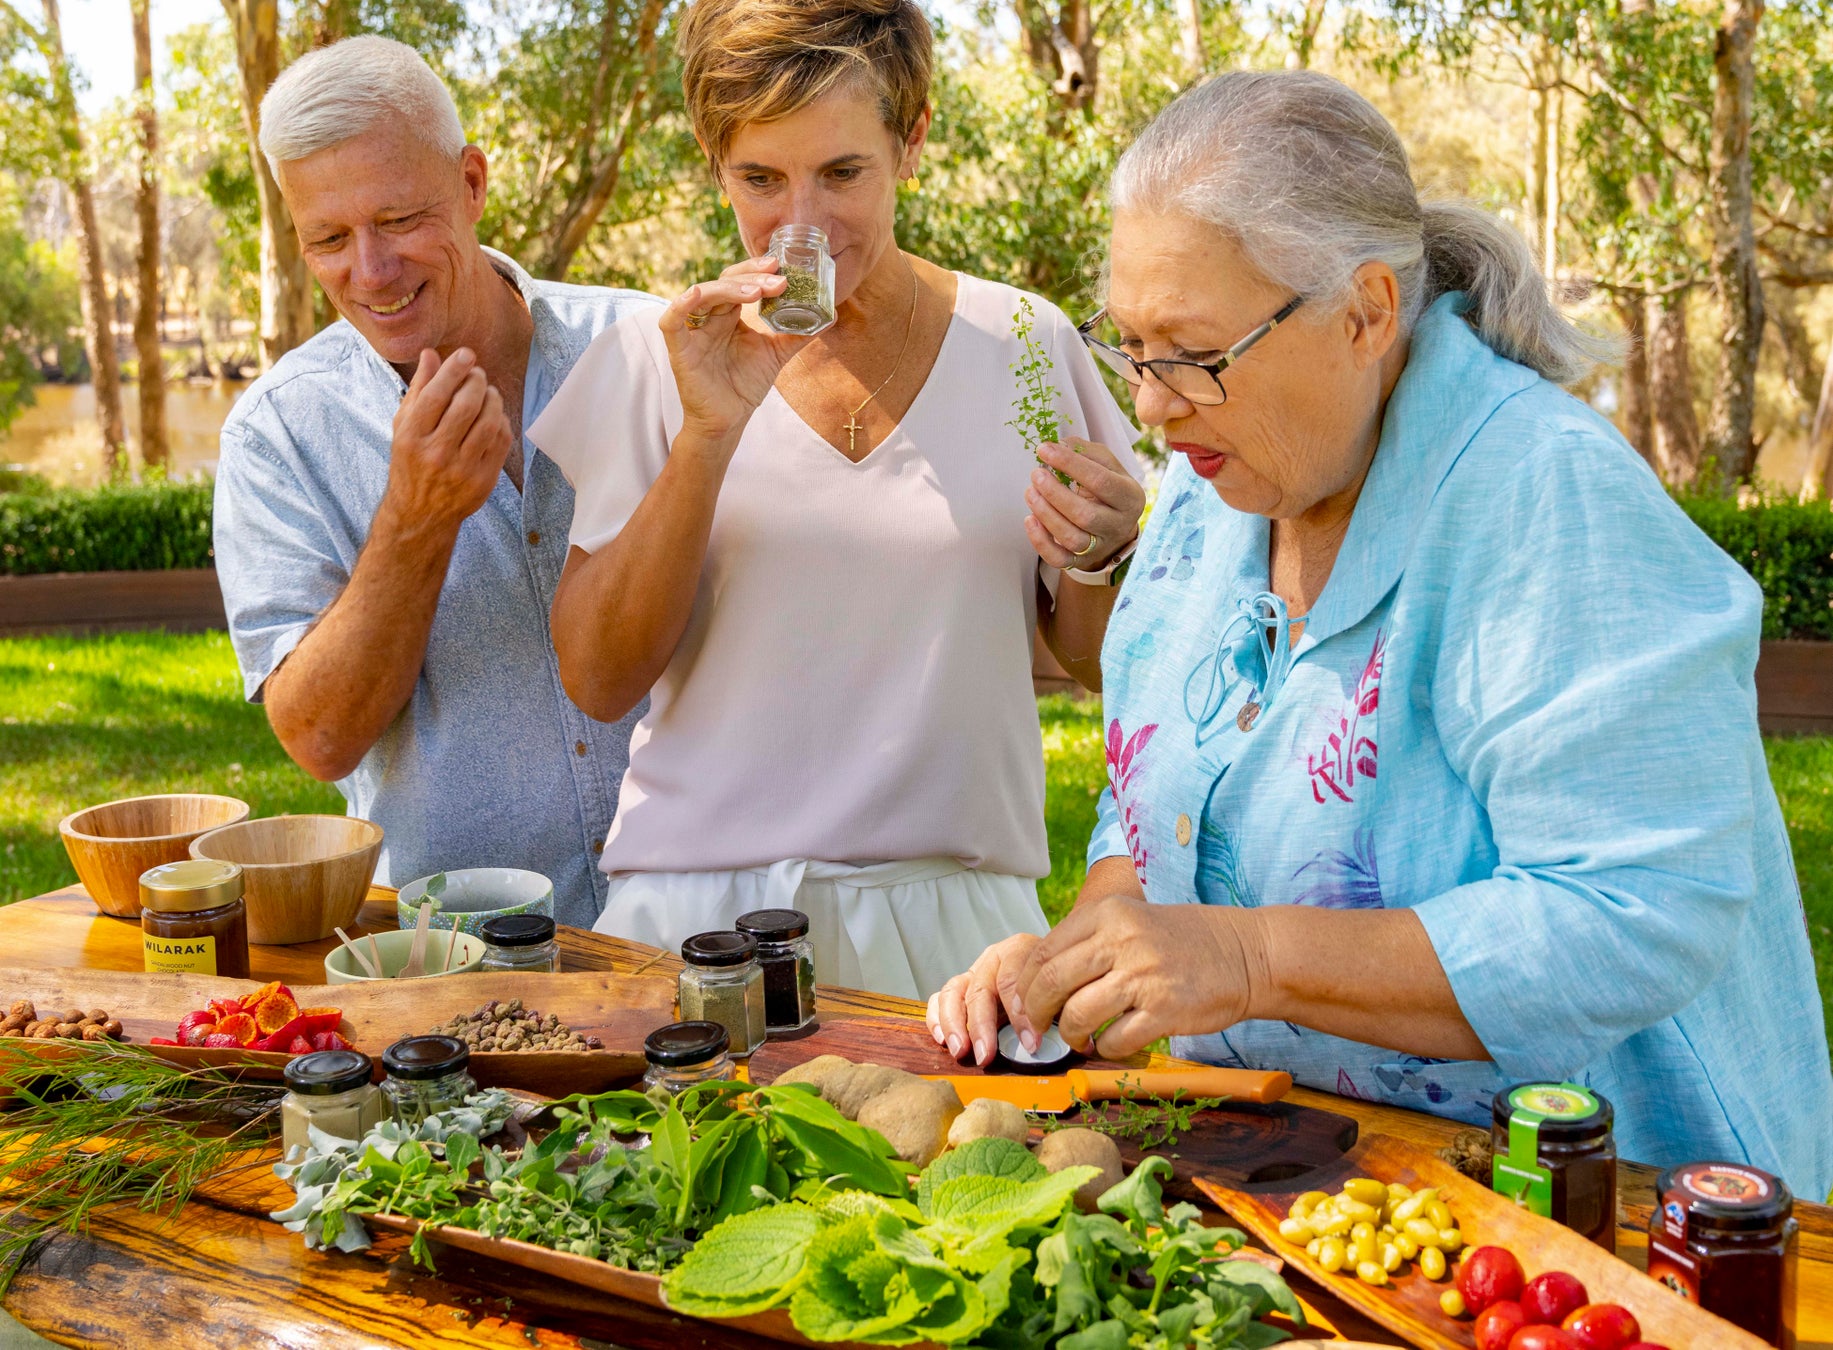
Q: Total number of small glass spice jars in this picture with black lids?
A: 6